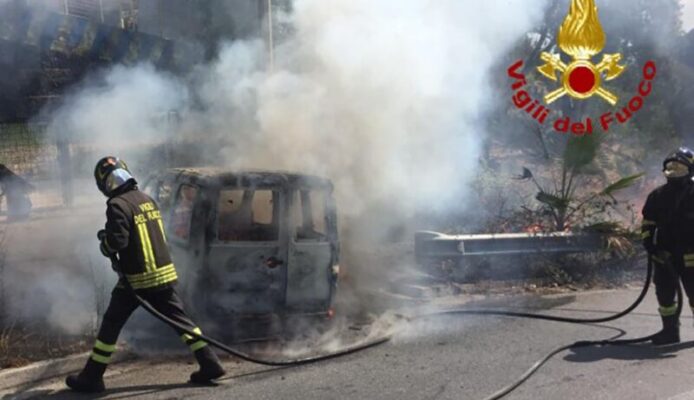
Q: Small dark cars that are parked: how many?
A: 0